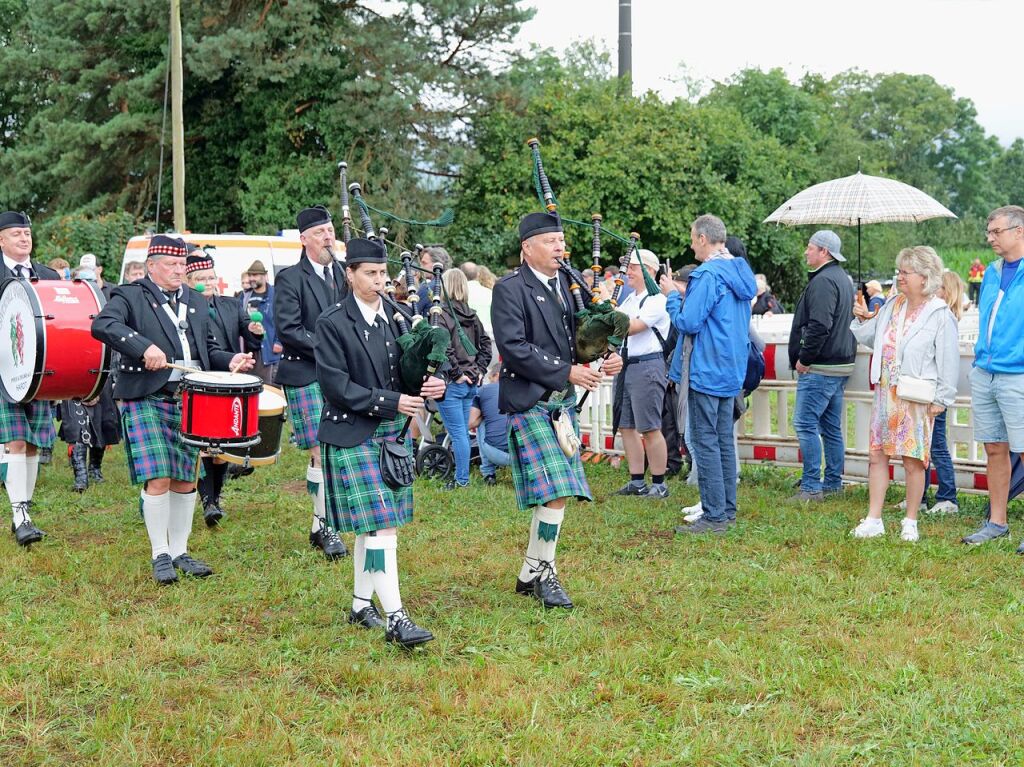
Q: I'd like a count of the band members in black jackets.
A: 6